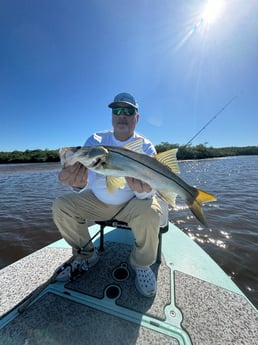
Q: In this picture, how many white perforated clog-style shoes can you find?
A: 2